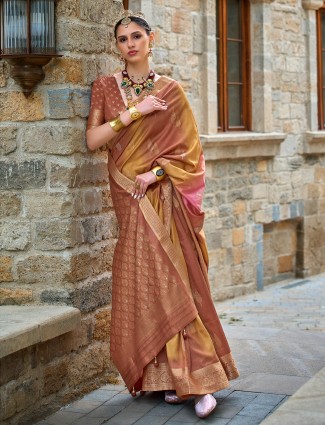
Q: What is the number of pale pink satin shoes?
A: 2